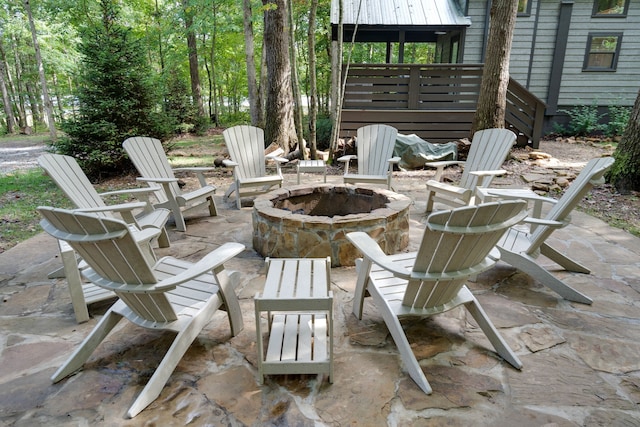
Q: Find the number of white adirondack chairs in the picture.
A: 8